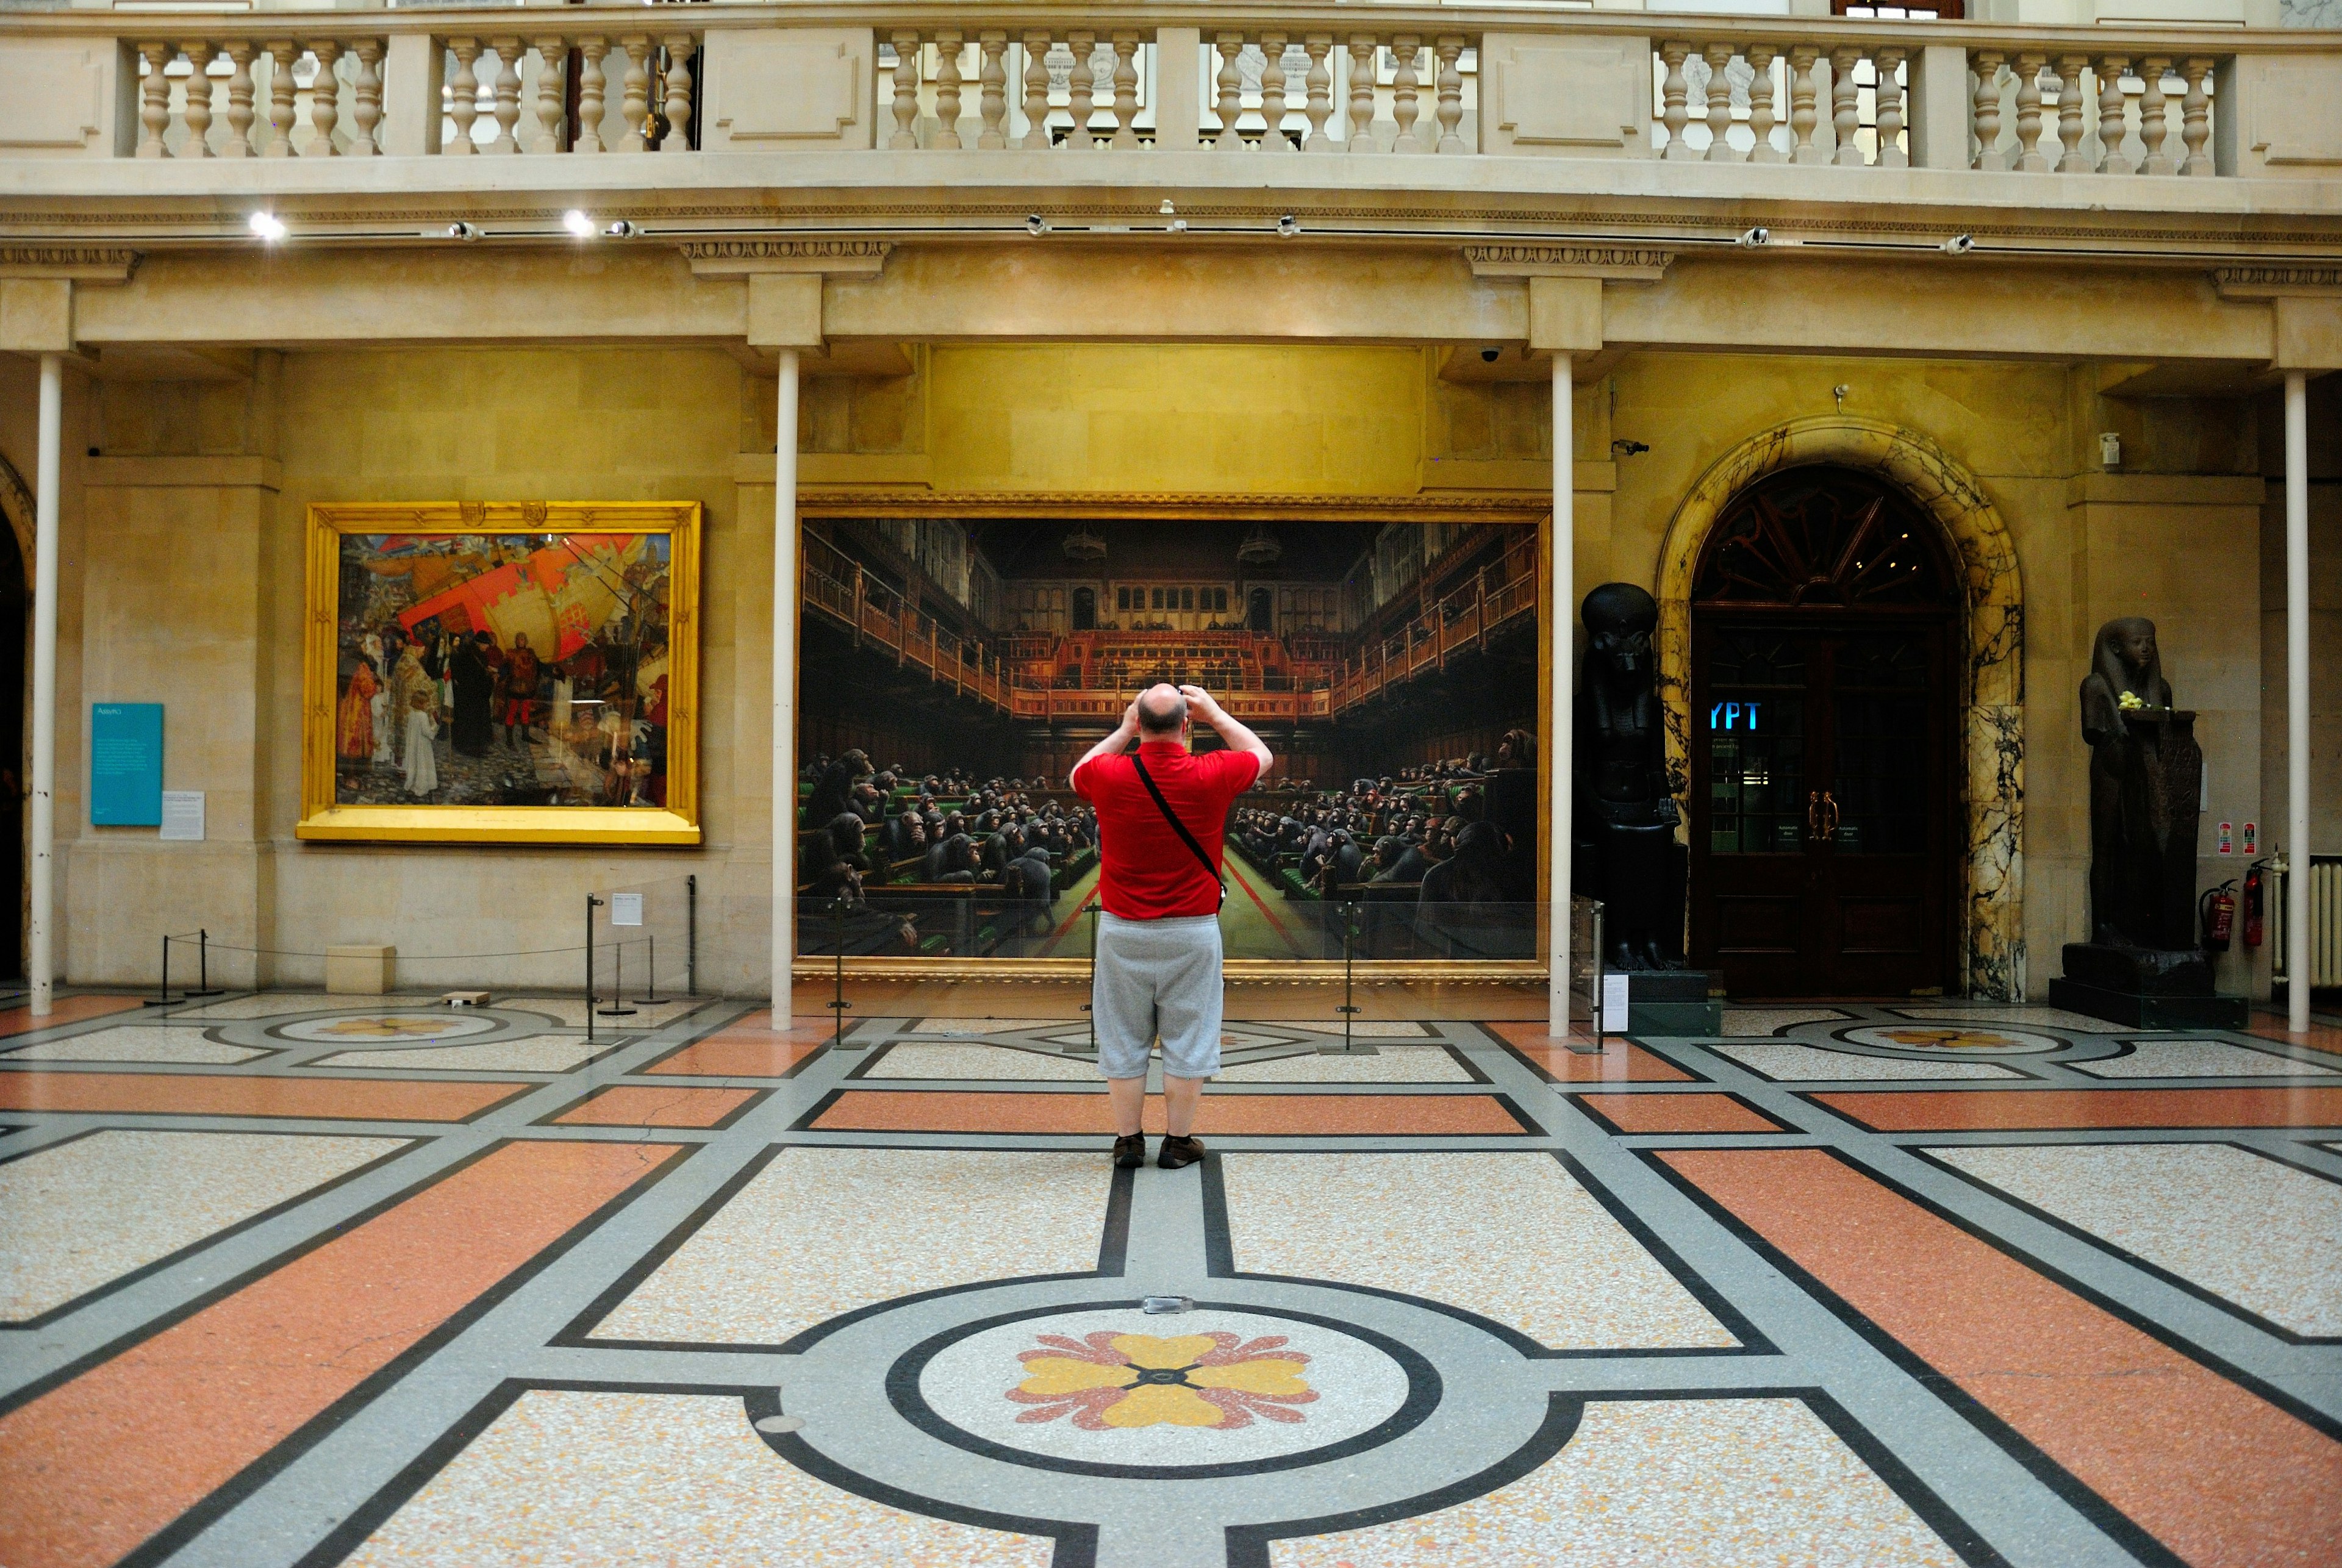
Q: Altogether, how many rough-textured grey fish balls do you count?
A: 0